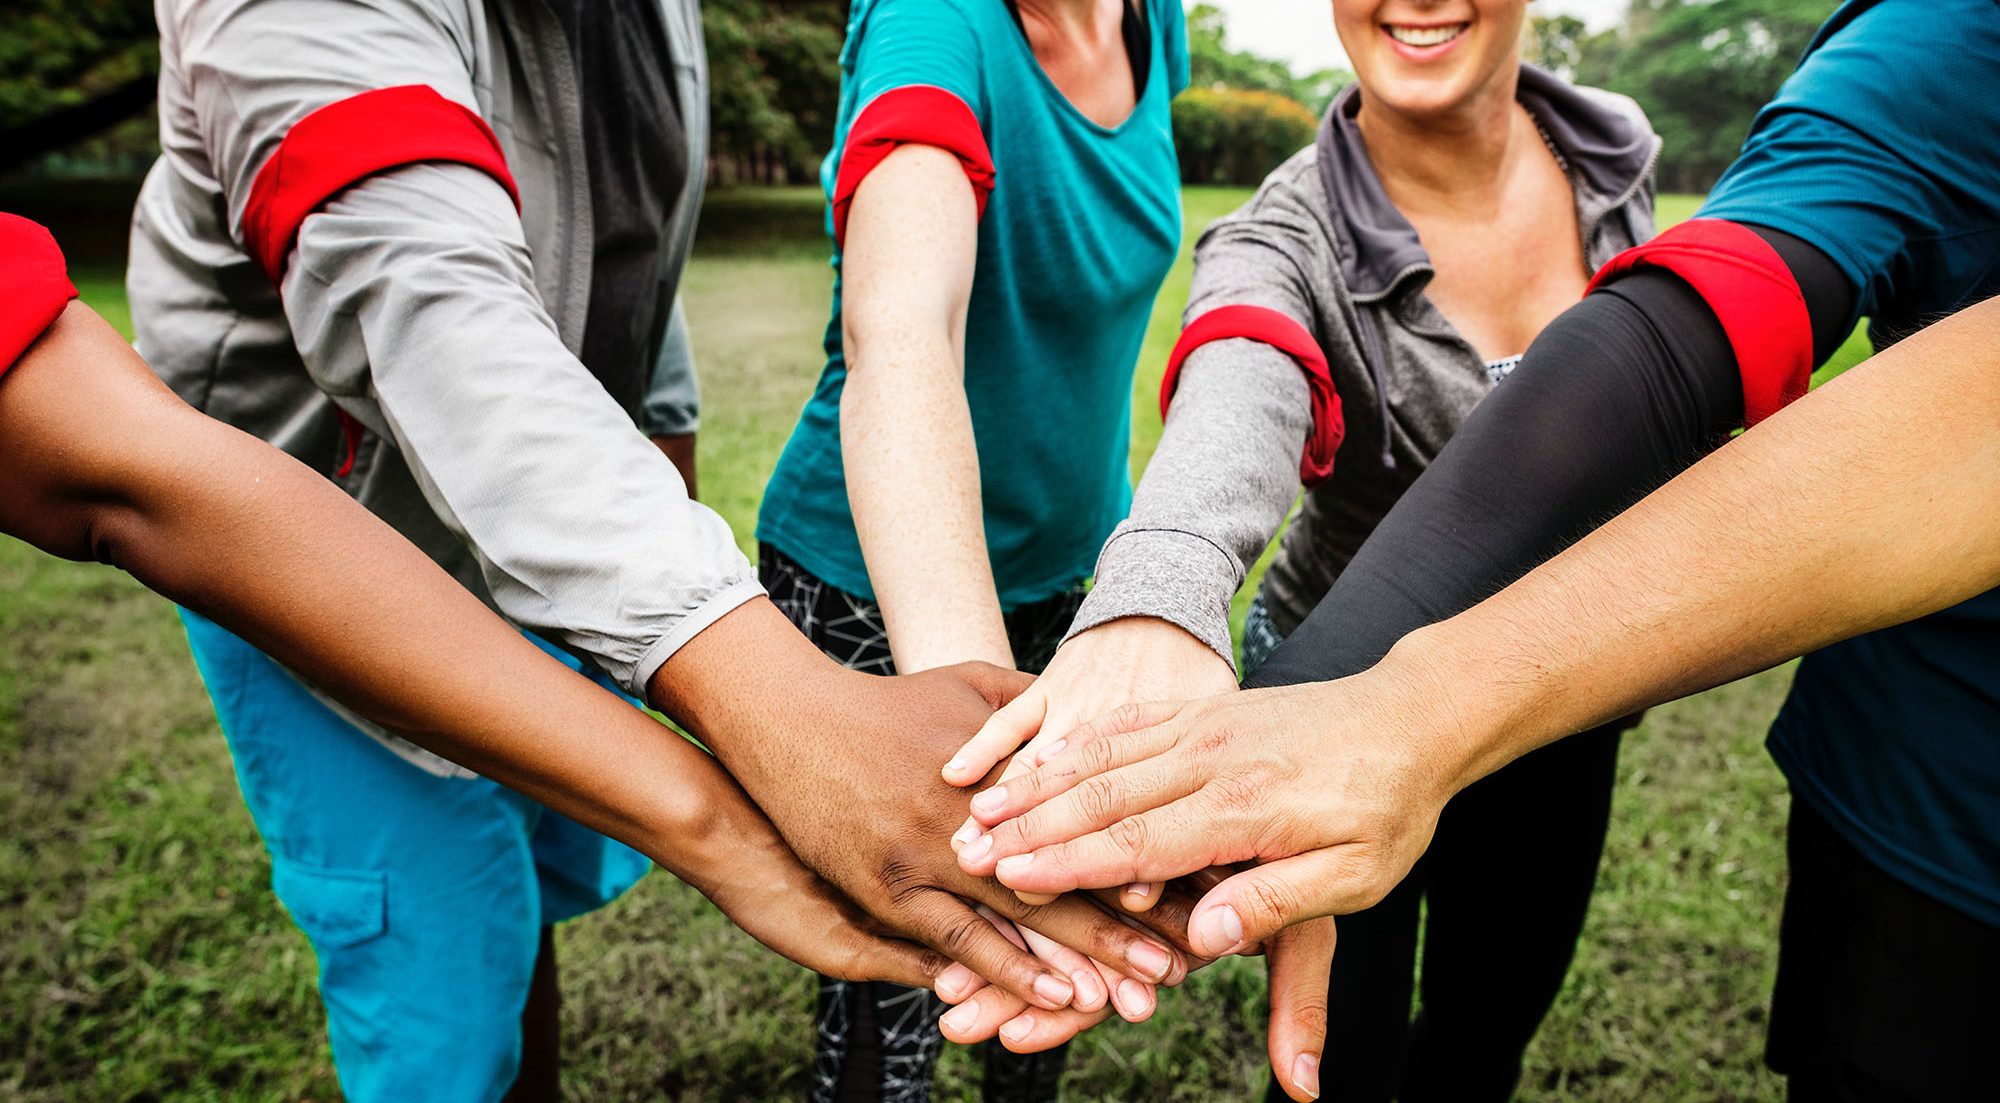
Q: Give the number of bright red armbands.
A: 5